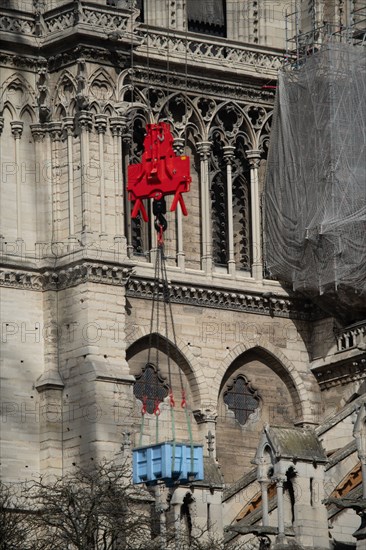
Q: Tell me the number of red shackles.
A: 4